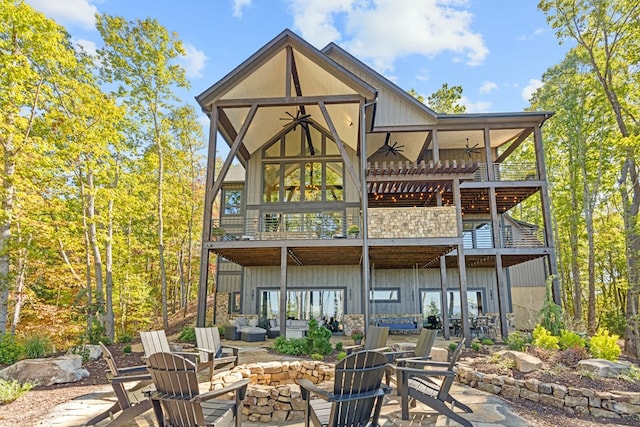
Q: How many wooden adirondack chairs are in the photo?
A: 8